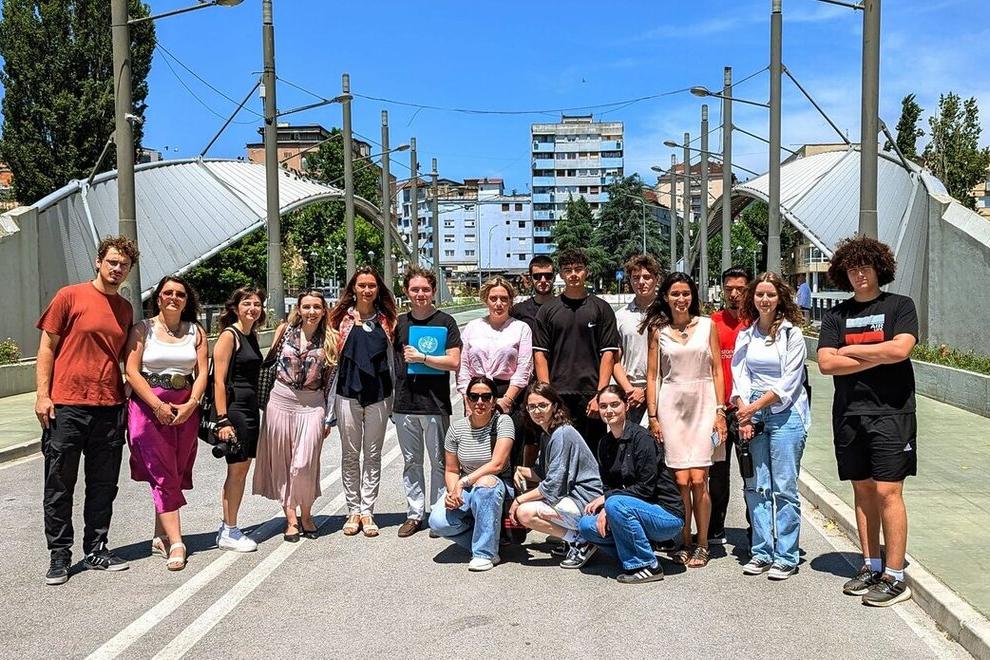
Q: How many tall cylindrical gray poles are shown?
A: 12